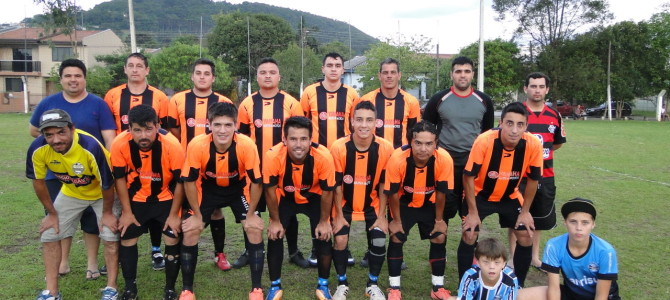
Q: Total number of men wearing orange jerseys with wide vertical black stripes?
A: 11